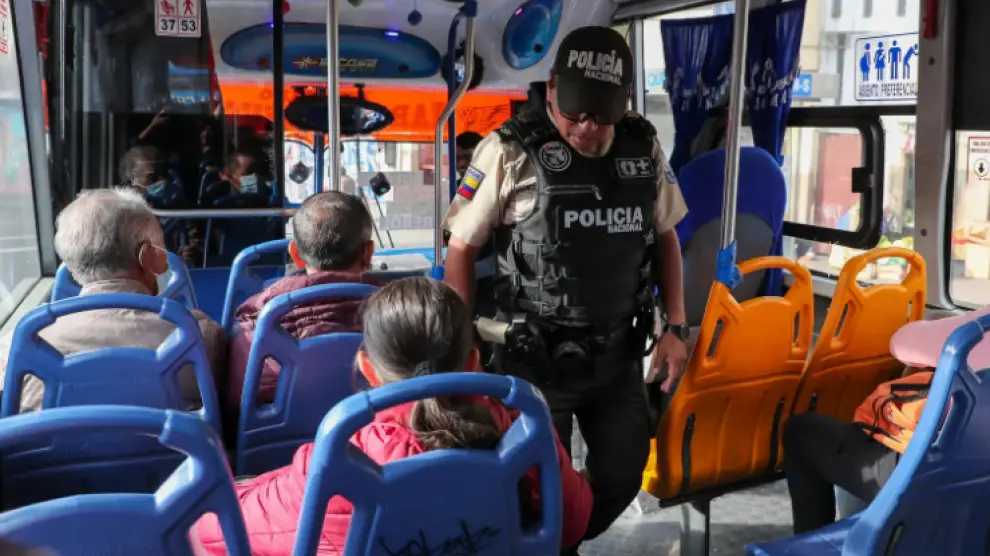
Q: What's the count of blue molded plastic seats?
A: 7